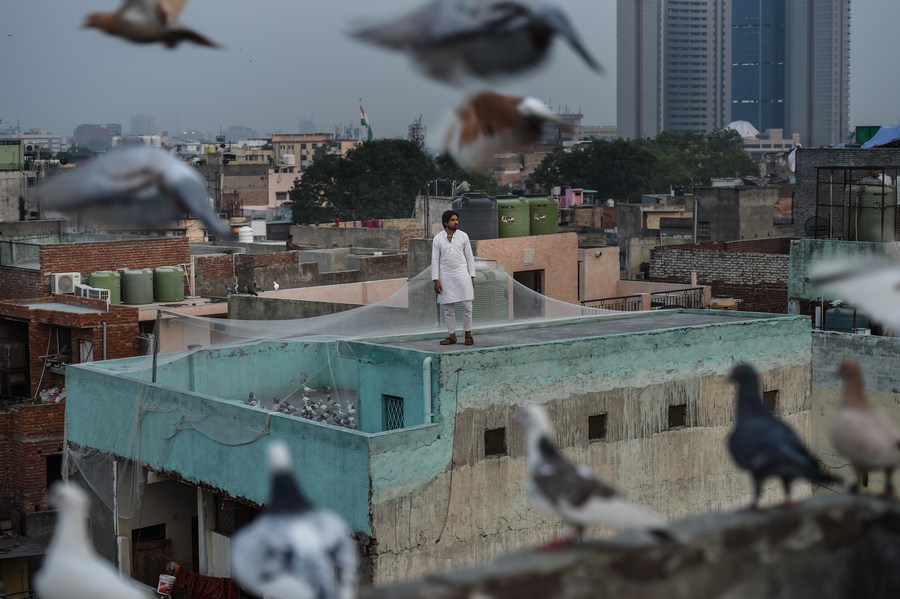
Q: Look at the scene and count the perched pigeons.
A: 5